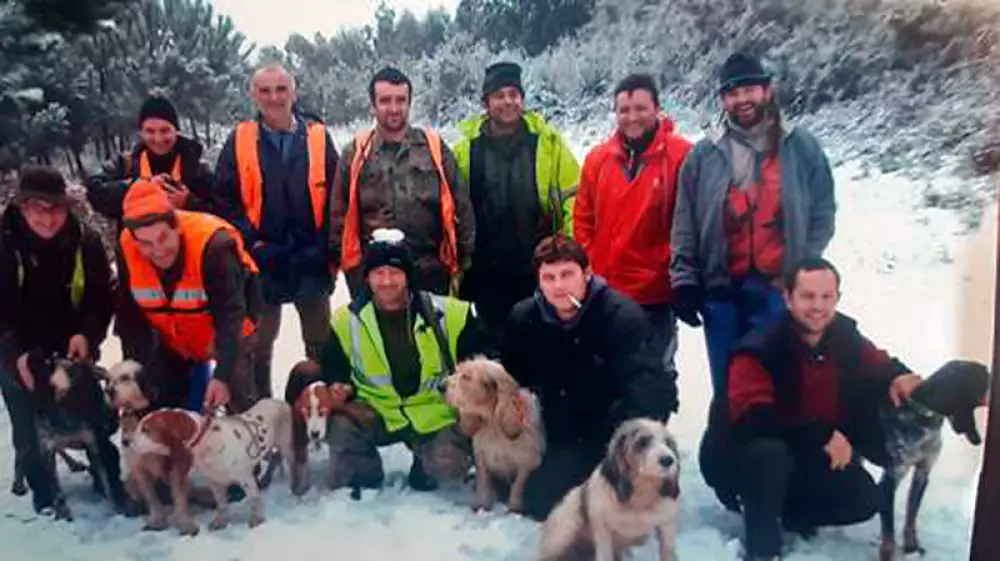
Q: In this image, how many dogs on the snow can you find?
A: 7